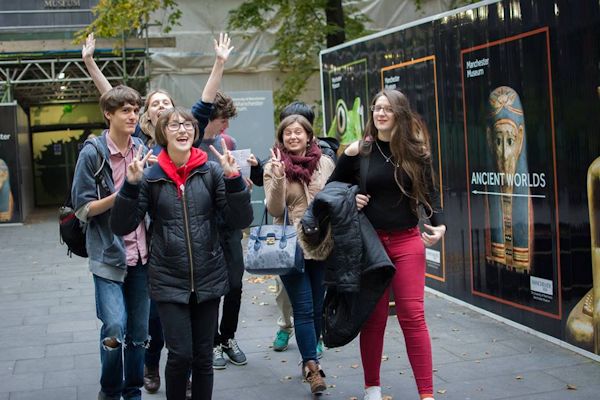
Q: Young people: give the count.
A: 7